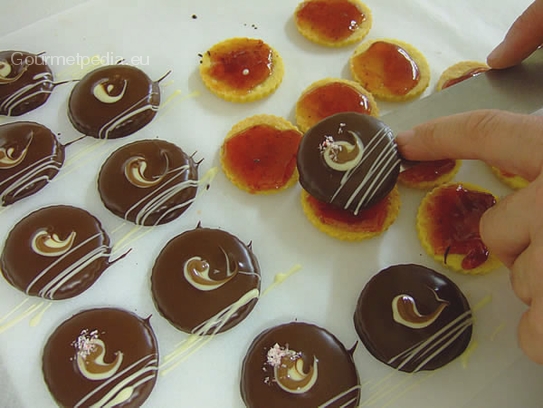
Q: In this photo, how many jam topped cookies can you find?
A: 10